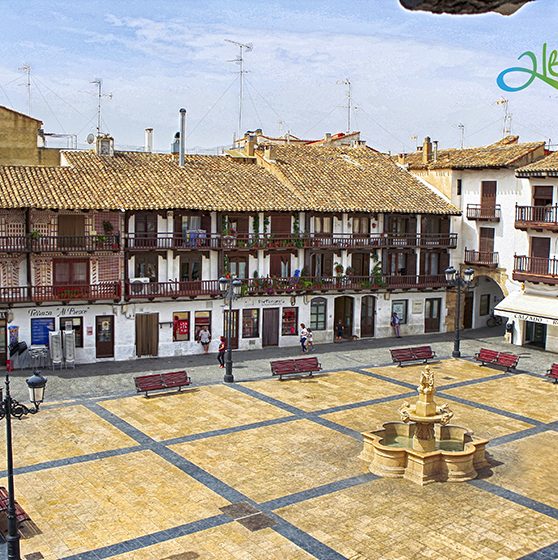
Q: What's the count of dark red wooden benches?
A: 6